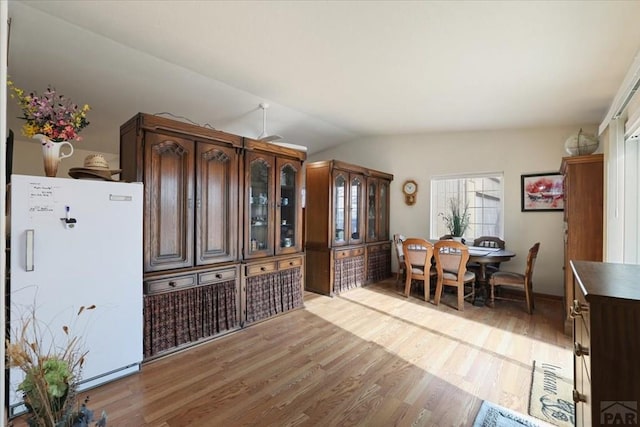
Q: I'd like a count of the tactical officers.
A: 0